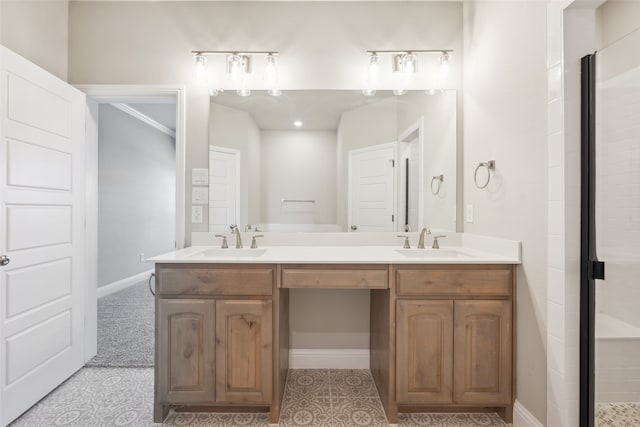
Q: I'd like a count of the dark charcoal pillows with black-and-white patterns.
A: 0